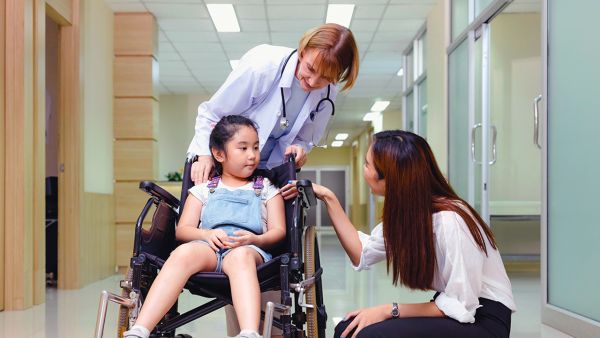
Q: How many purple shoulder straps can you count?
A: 2